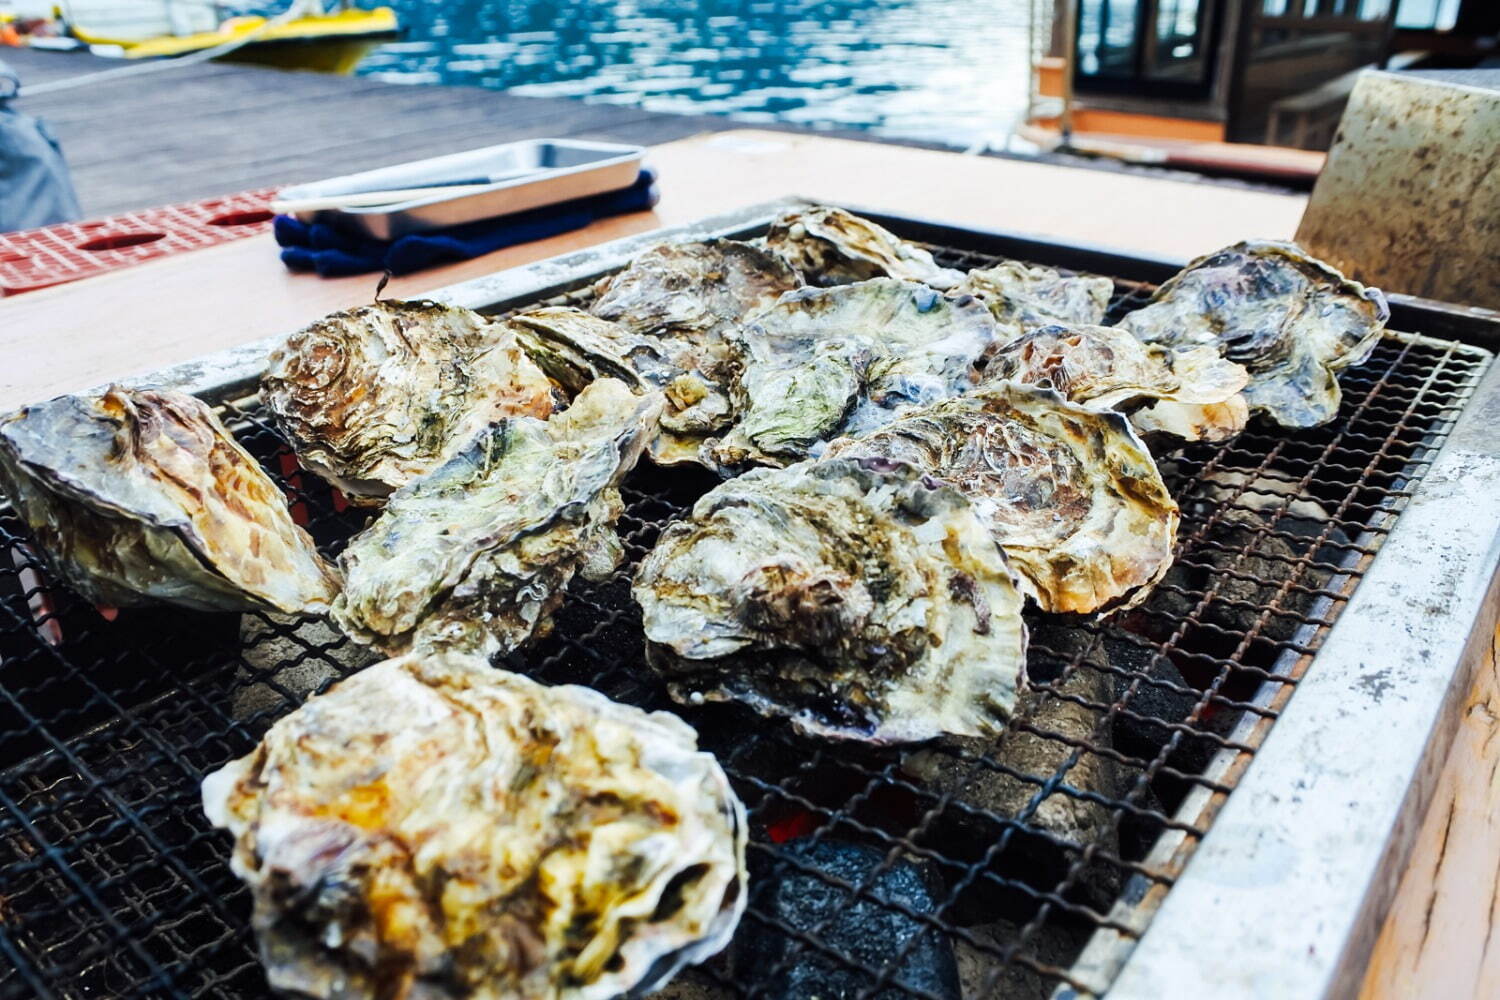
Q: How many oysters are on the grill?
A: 13